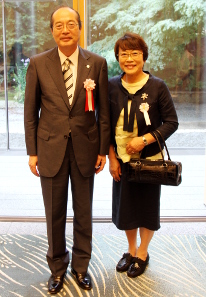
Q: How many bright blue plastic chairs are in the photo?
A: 0